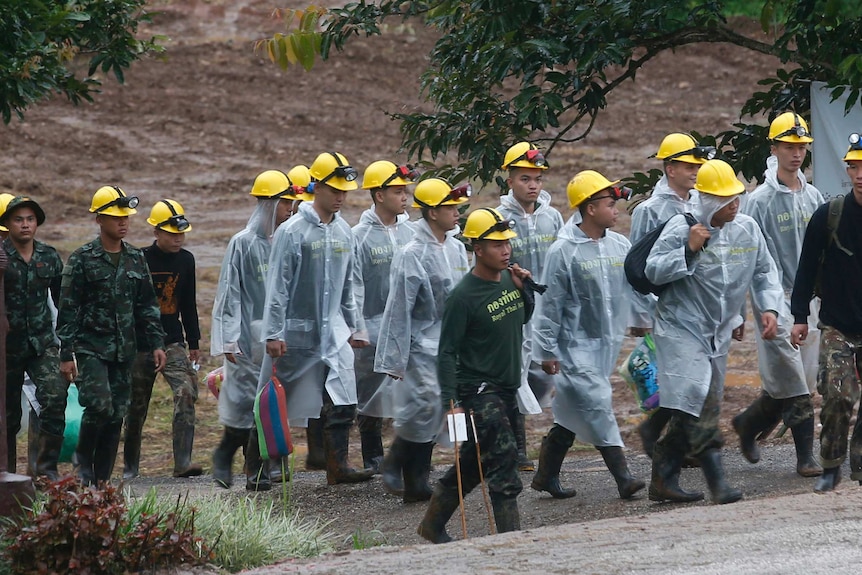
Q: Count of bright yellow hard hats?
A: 15